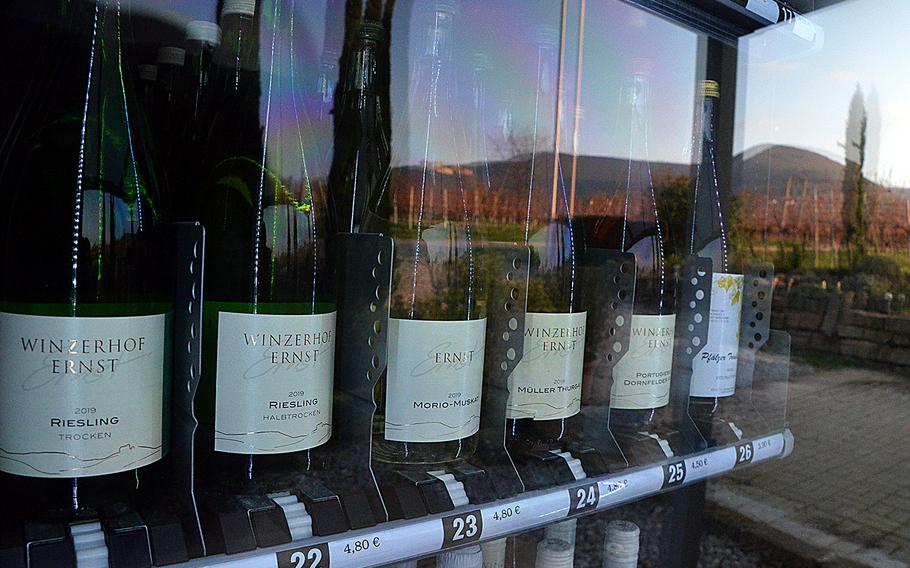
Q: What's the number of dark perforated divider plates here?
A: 6